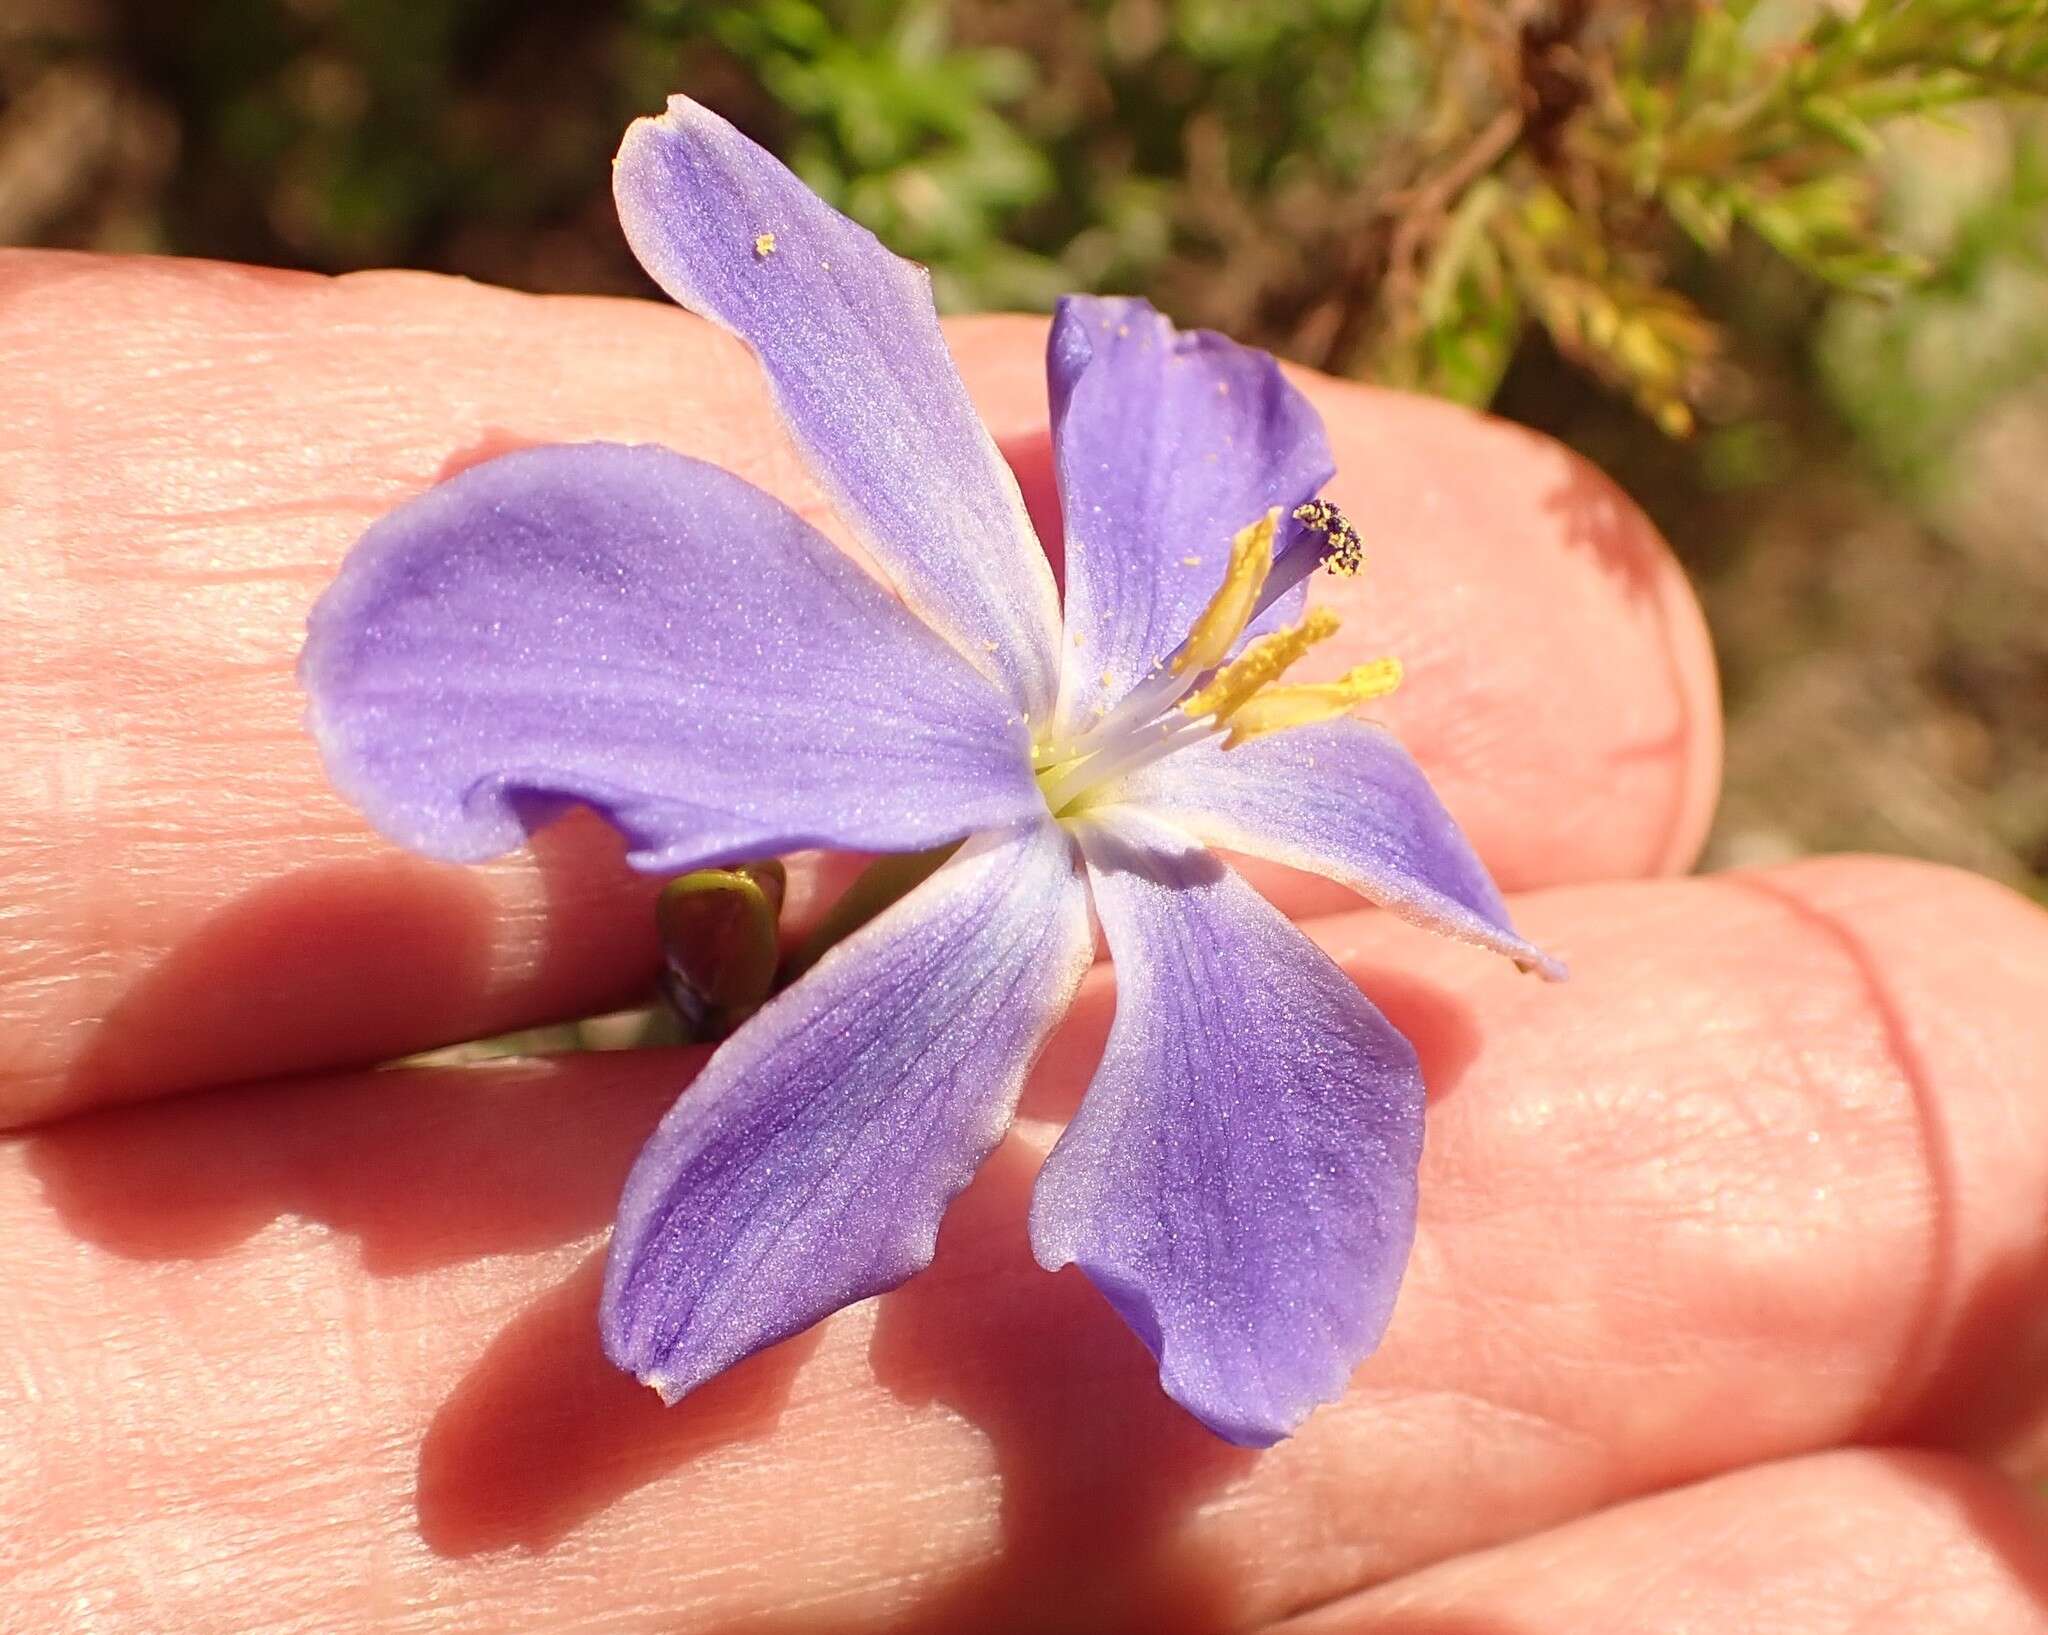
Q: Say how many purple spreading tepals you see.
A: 6